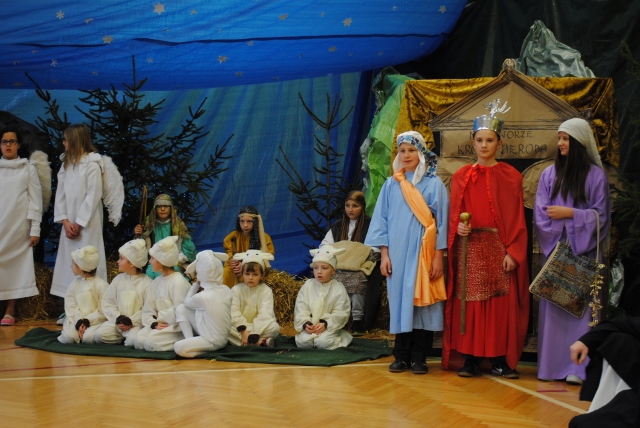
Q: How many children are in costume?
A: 14